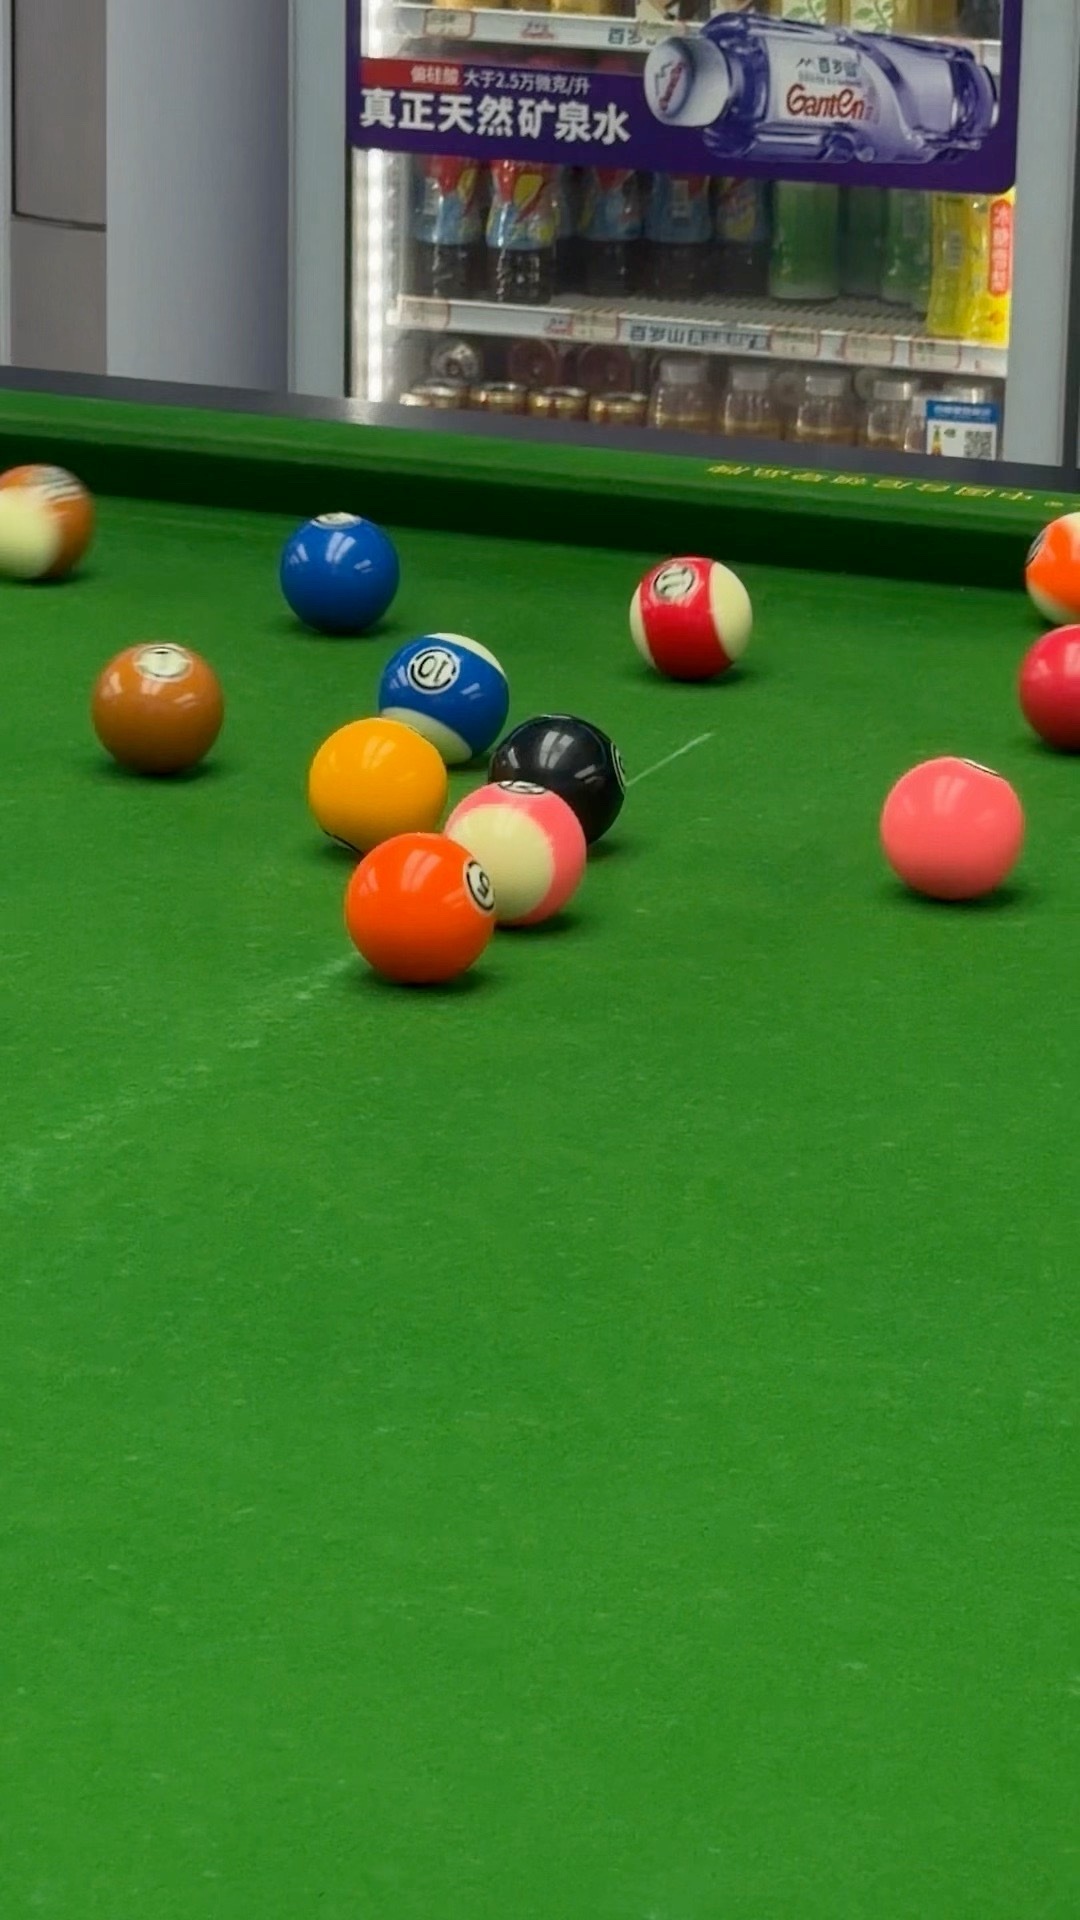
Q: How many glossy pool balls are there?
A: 12